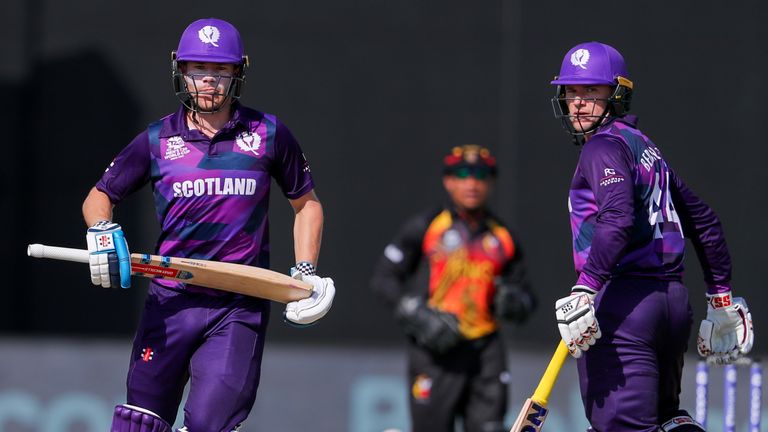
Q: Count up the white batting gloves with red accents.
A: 2